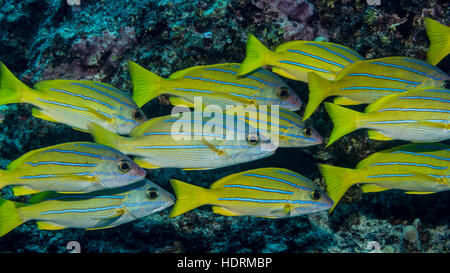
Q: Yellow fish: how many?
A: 12